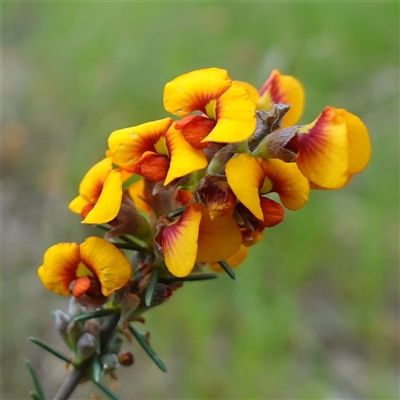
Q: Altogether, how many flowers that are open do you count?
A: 8